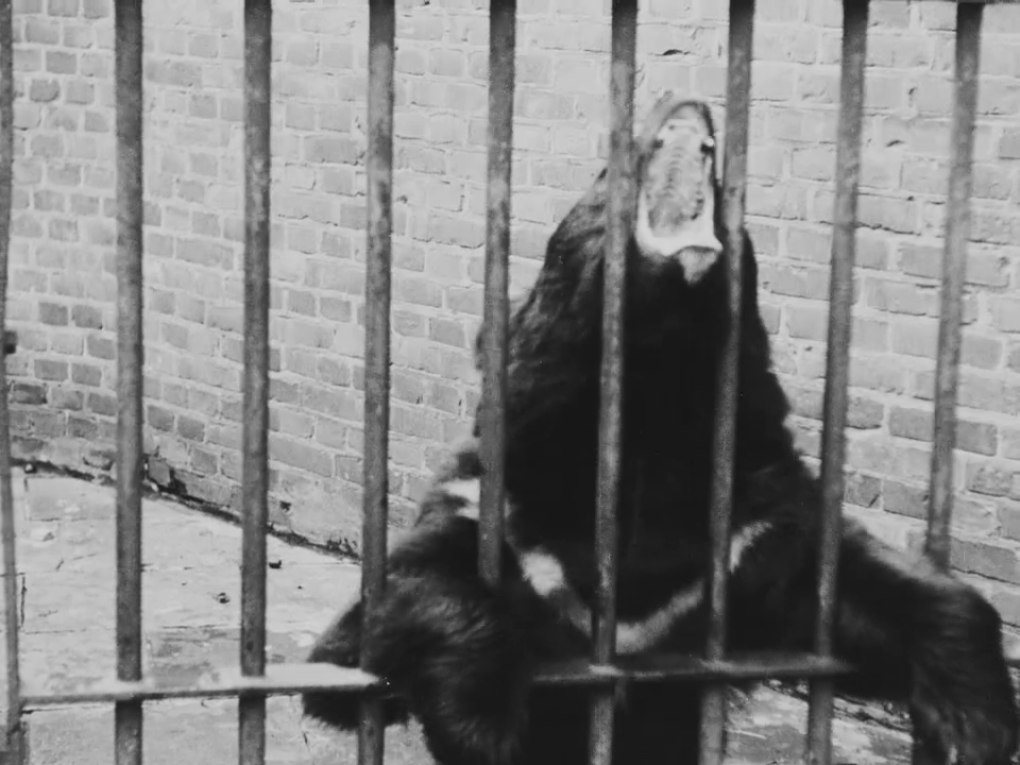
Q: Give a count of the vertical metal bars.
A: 9